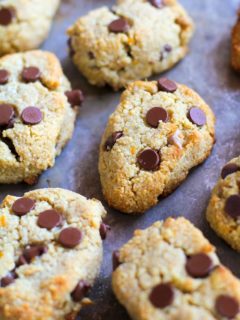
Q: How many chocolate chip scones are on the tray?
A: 8